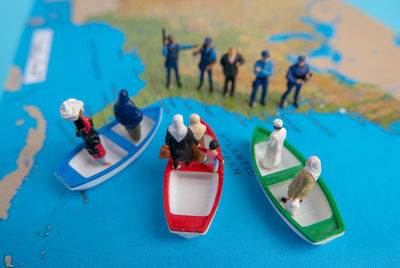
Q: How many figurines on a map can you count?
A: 12